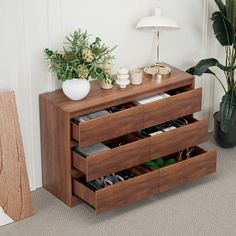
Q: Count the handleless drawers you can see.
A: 6